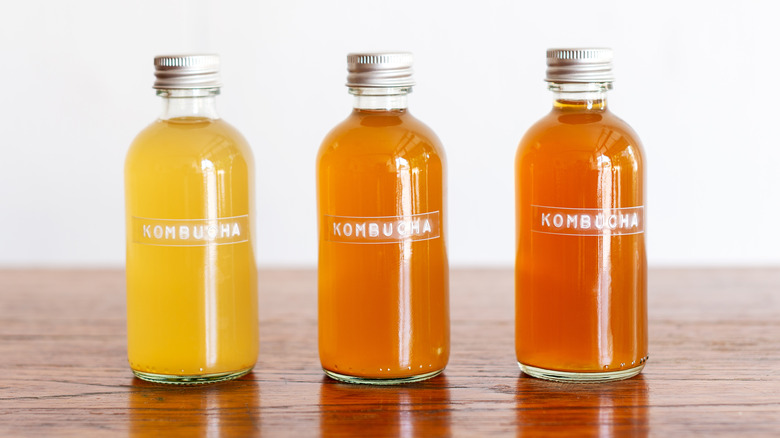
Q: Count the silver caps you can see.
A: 3